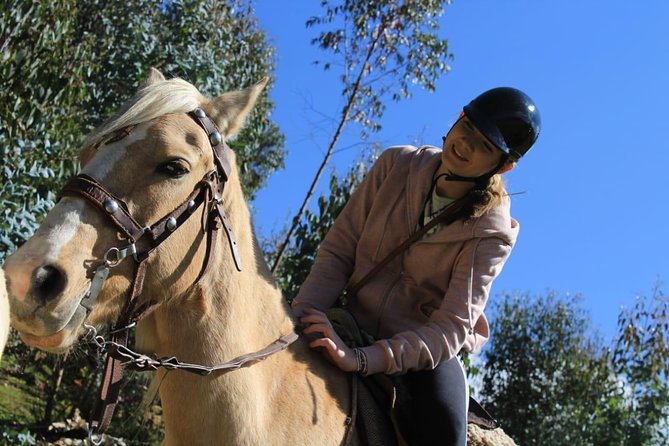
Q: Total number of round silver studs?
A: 5